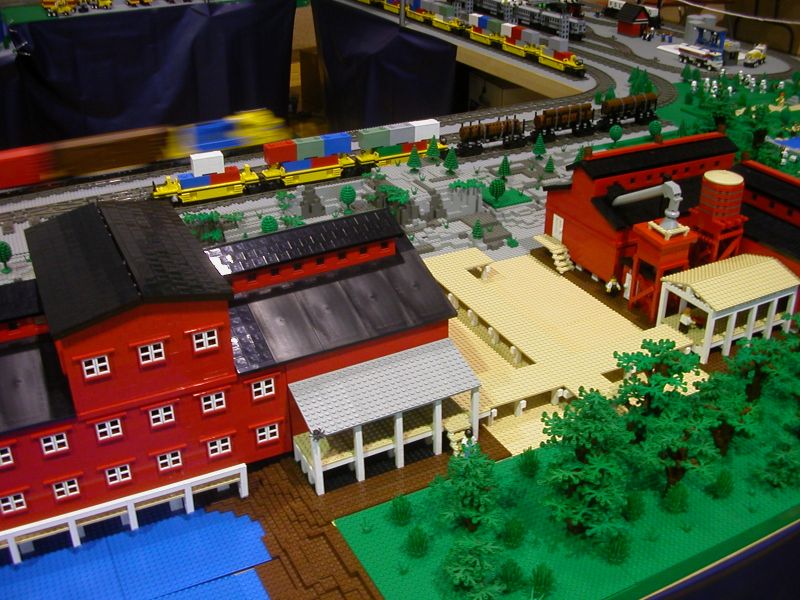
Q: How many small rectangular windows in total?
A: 15